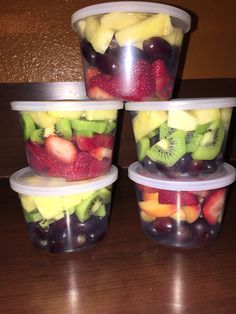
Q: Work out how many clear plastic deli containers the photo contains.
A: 5